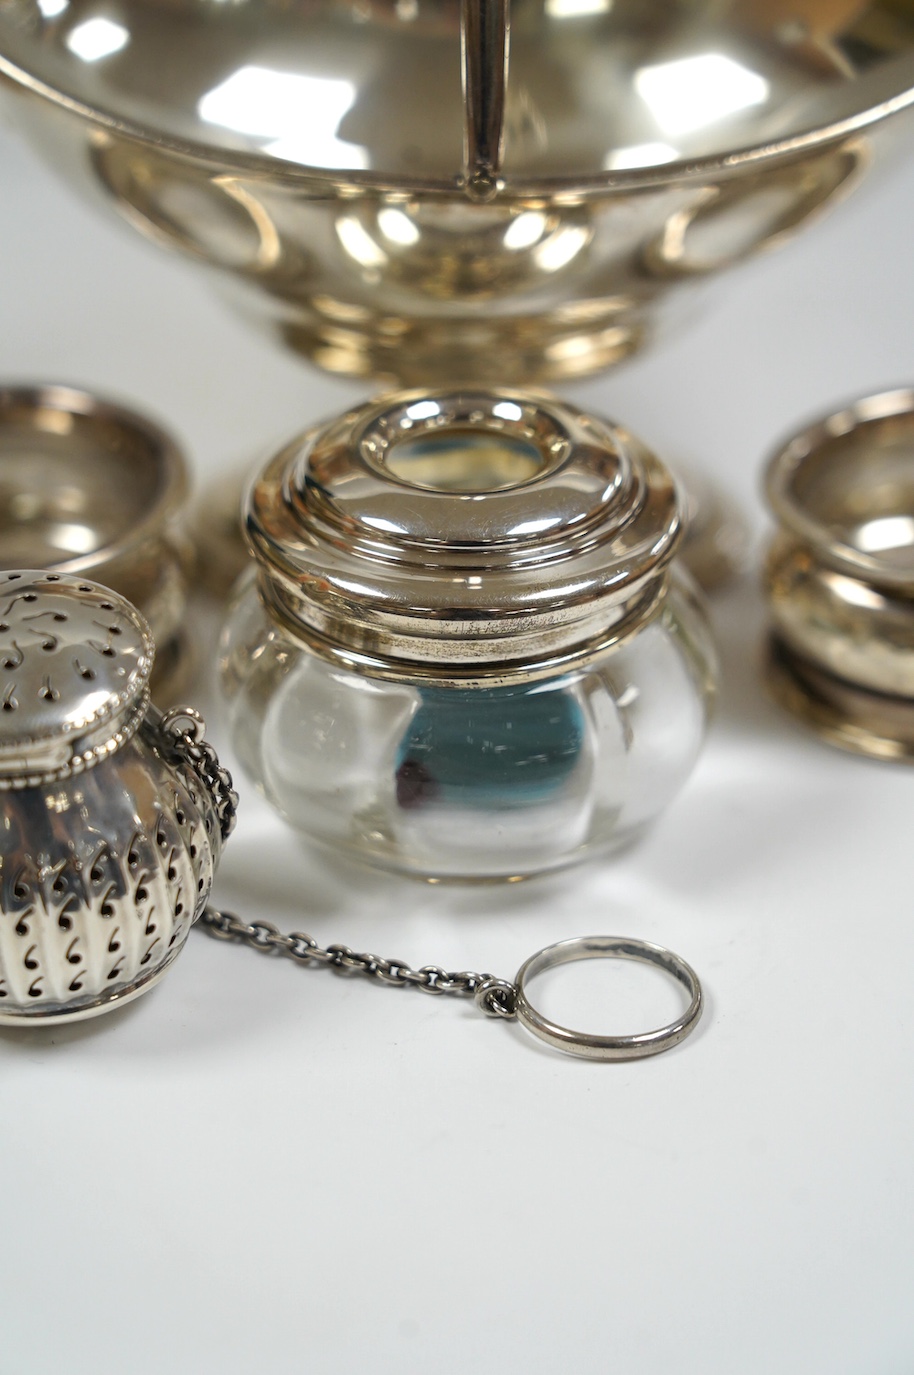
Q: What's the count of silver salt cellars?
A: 2